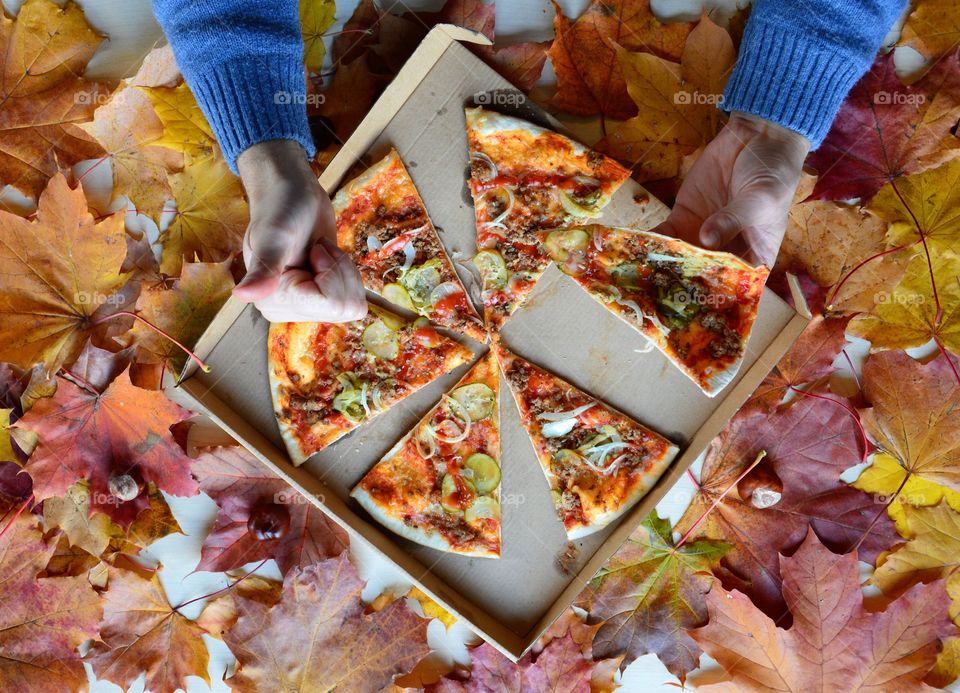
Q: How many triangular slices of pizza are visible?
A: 6